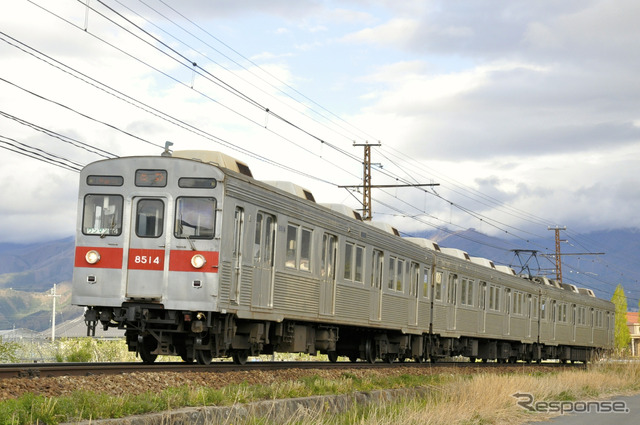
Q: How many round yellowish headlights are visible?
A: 2